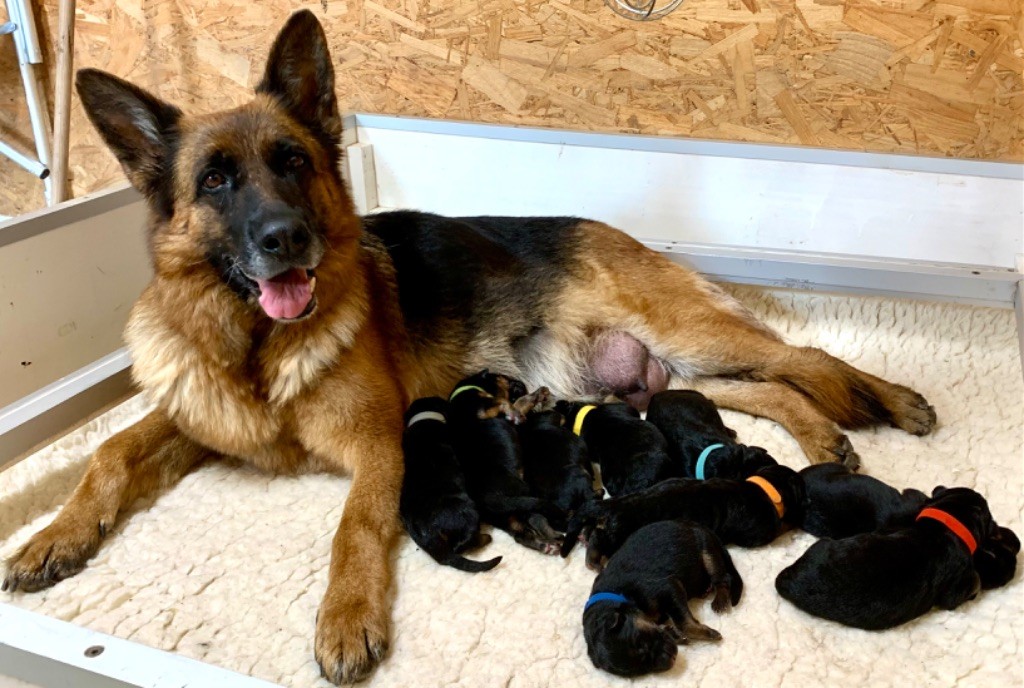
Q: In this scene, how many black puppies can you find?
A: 9